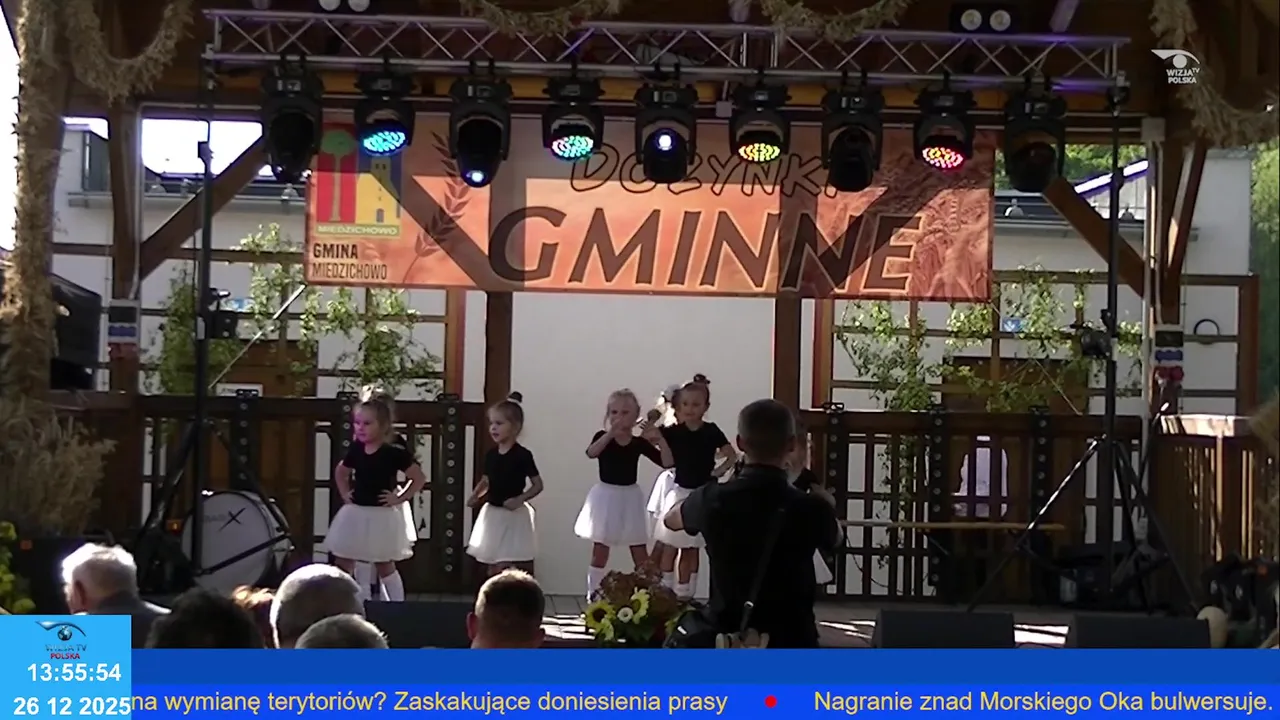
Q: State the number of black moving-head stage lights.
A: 9